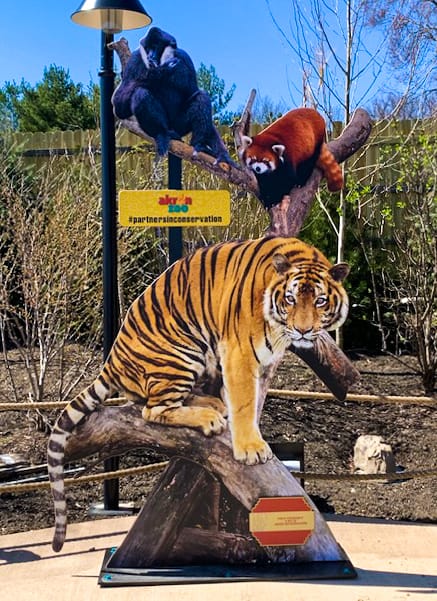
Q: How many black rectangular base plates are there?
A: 1